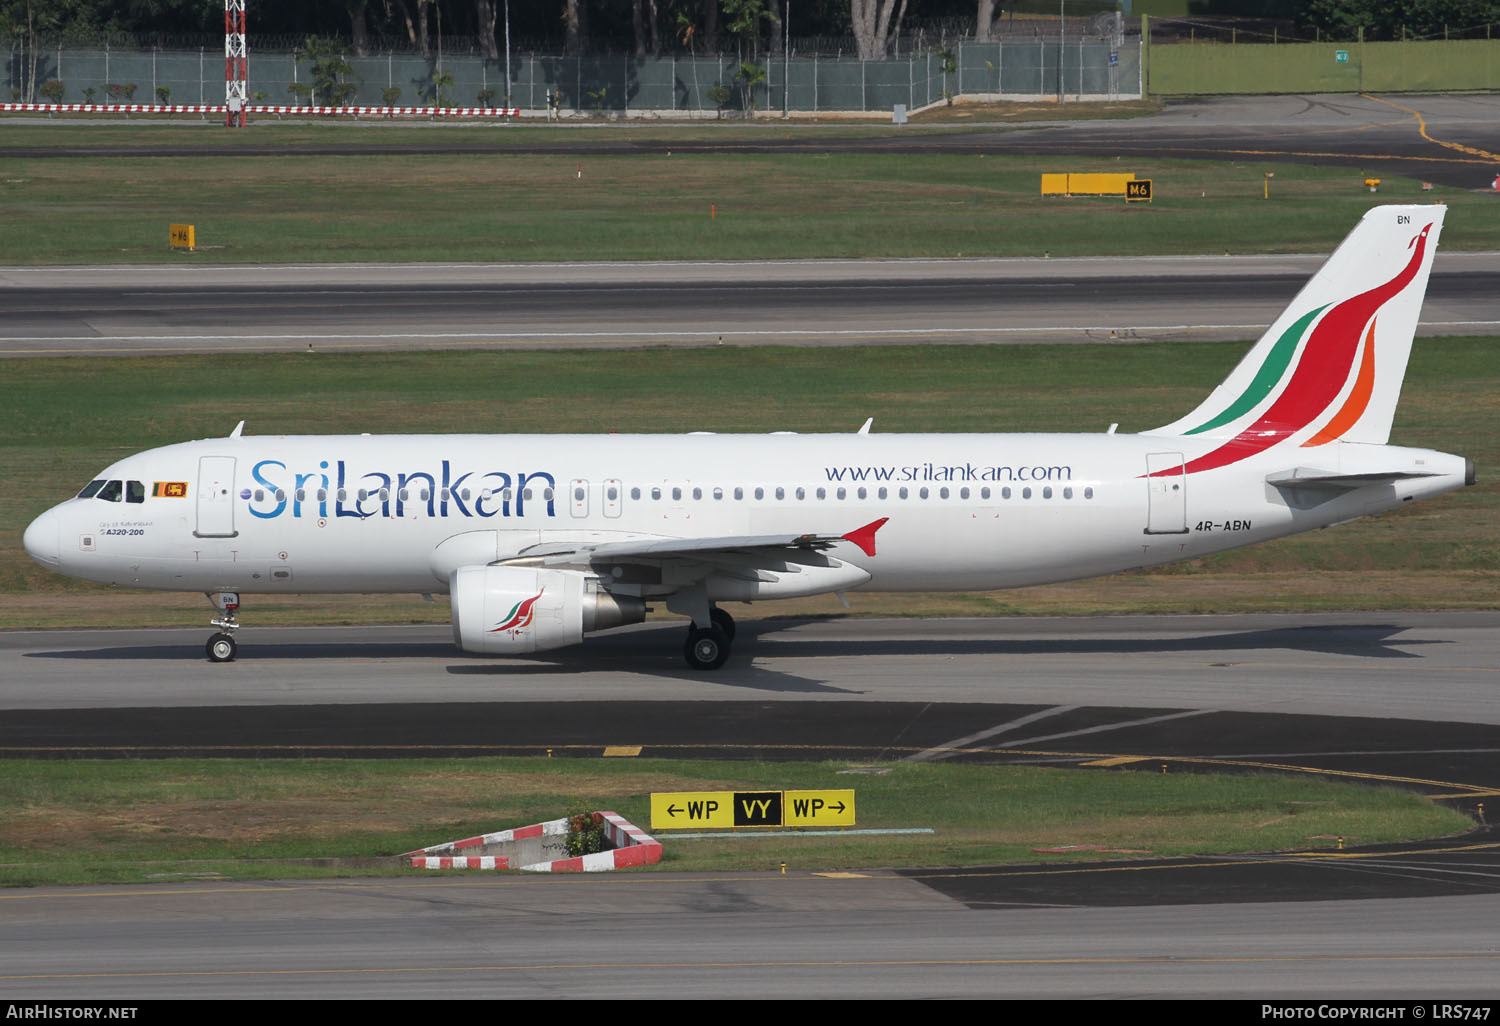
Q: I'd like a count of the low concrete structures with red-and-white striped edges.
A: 1